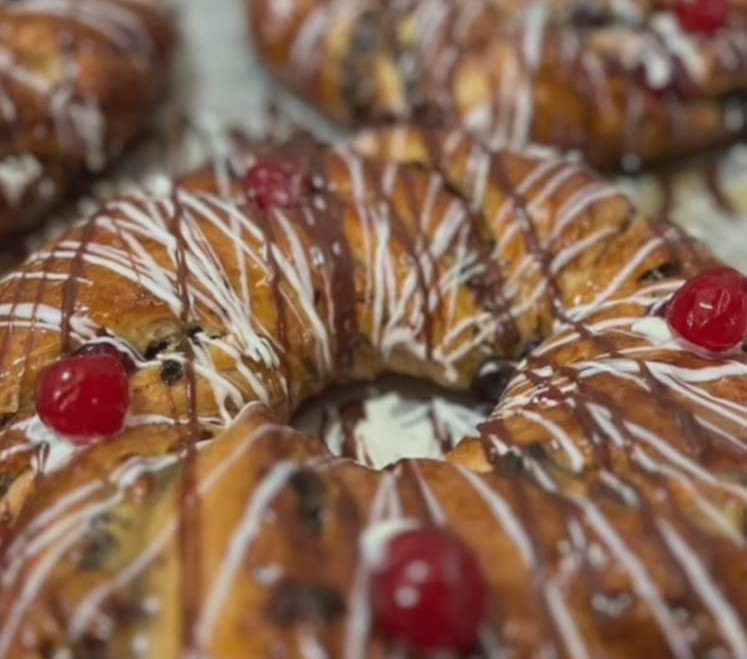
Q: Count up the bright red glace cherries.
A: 5